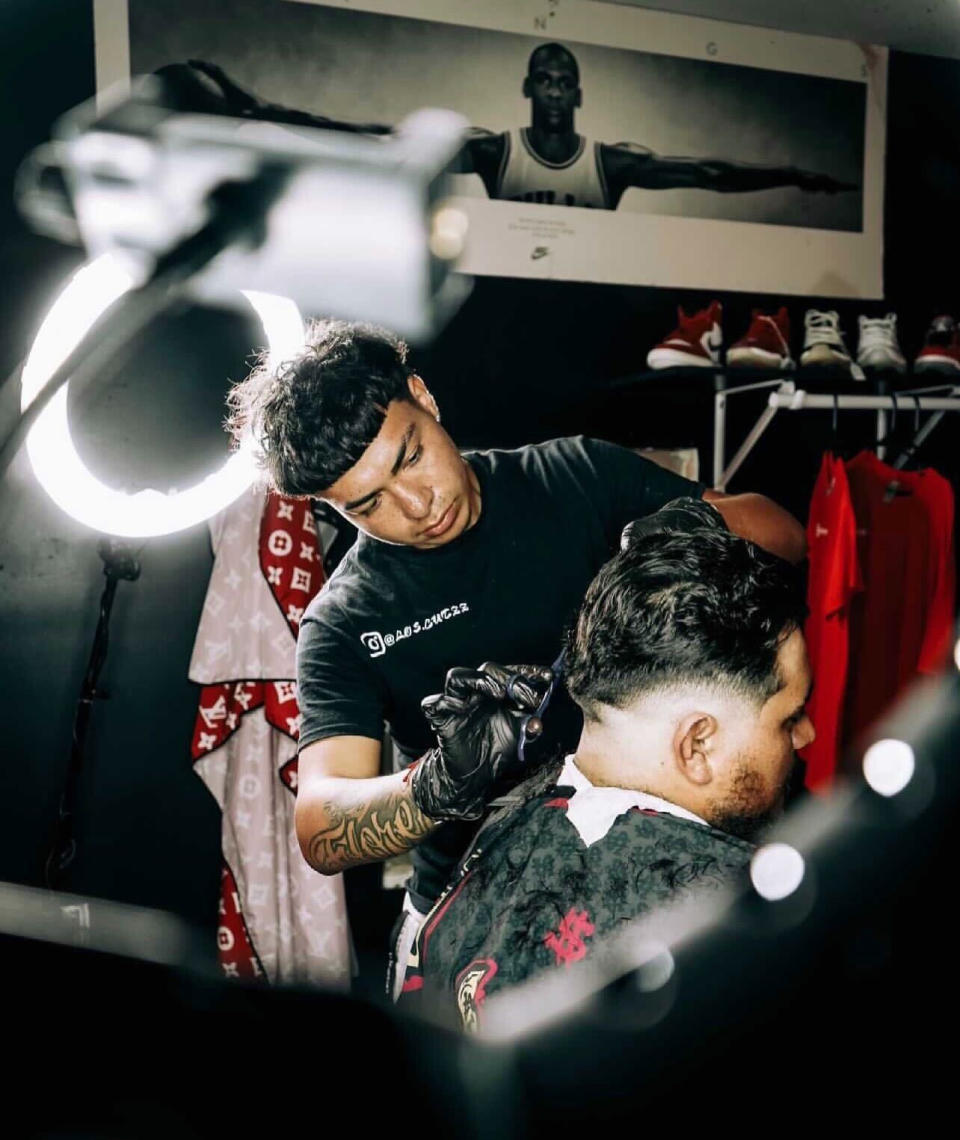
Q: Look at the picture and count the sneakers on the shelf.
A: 5